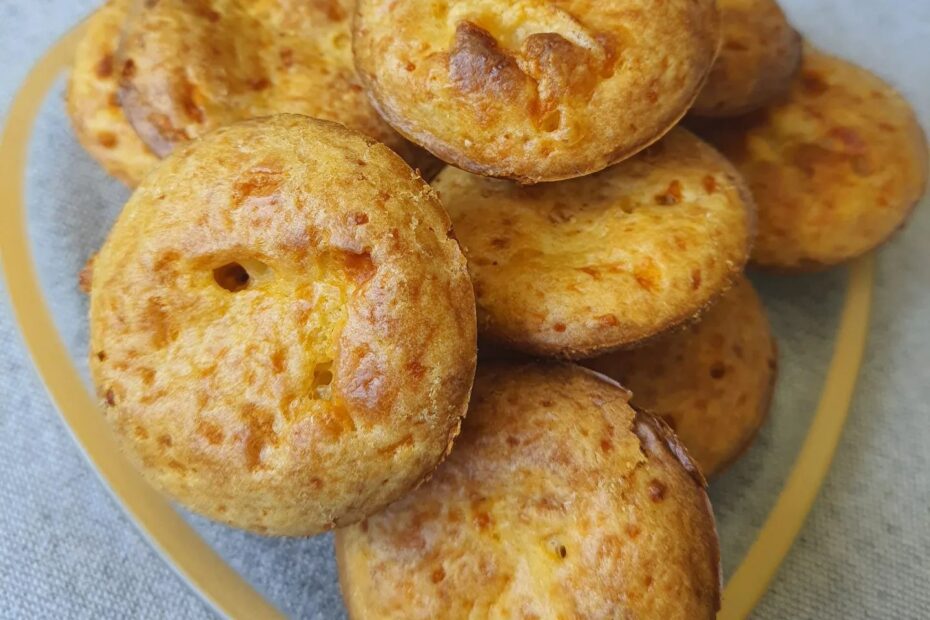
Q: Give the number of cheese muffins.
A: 9